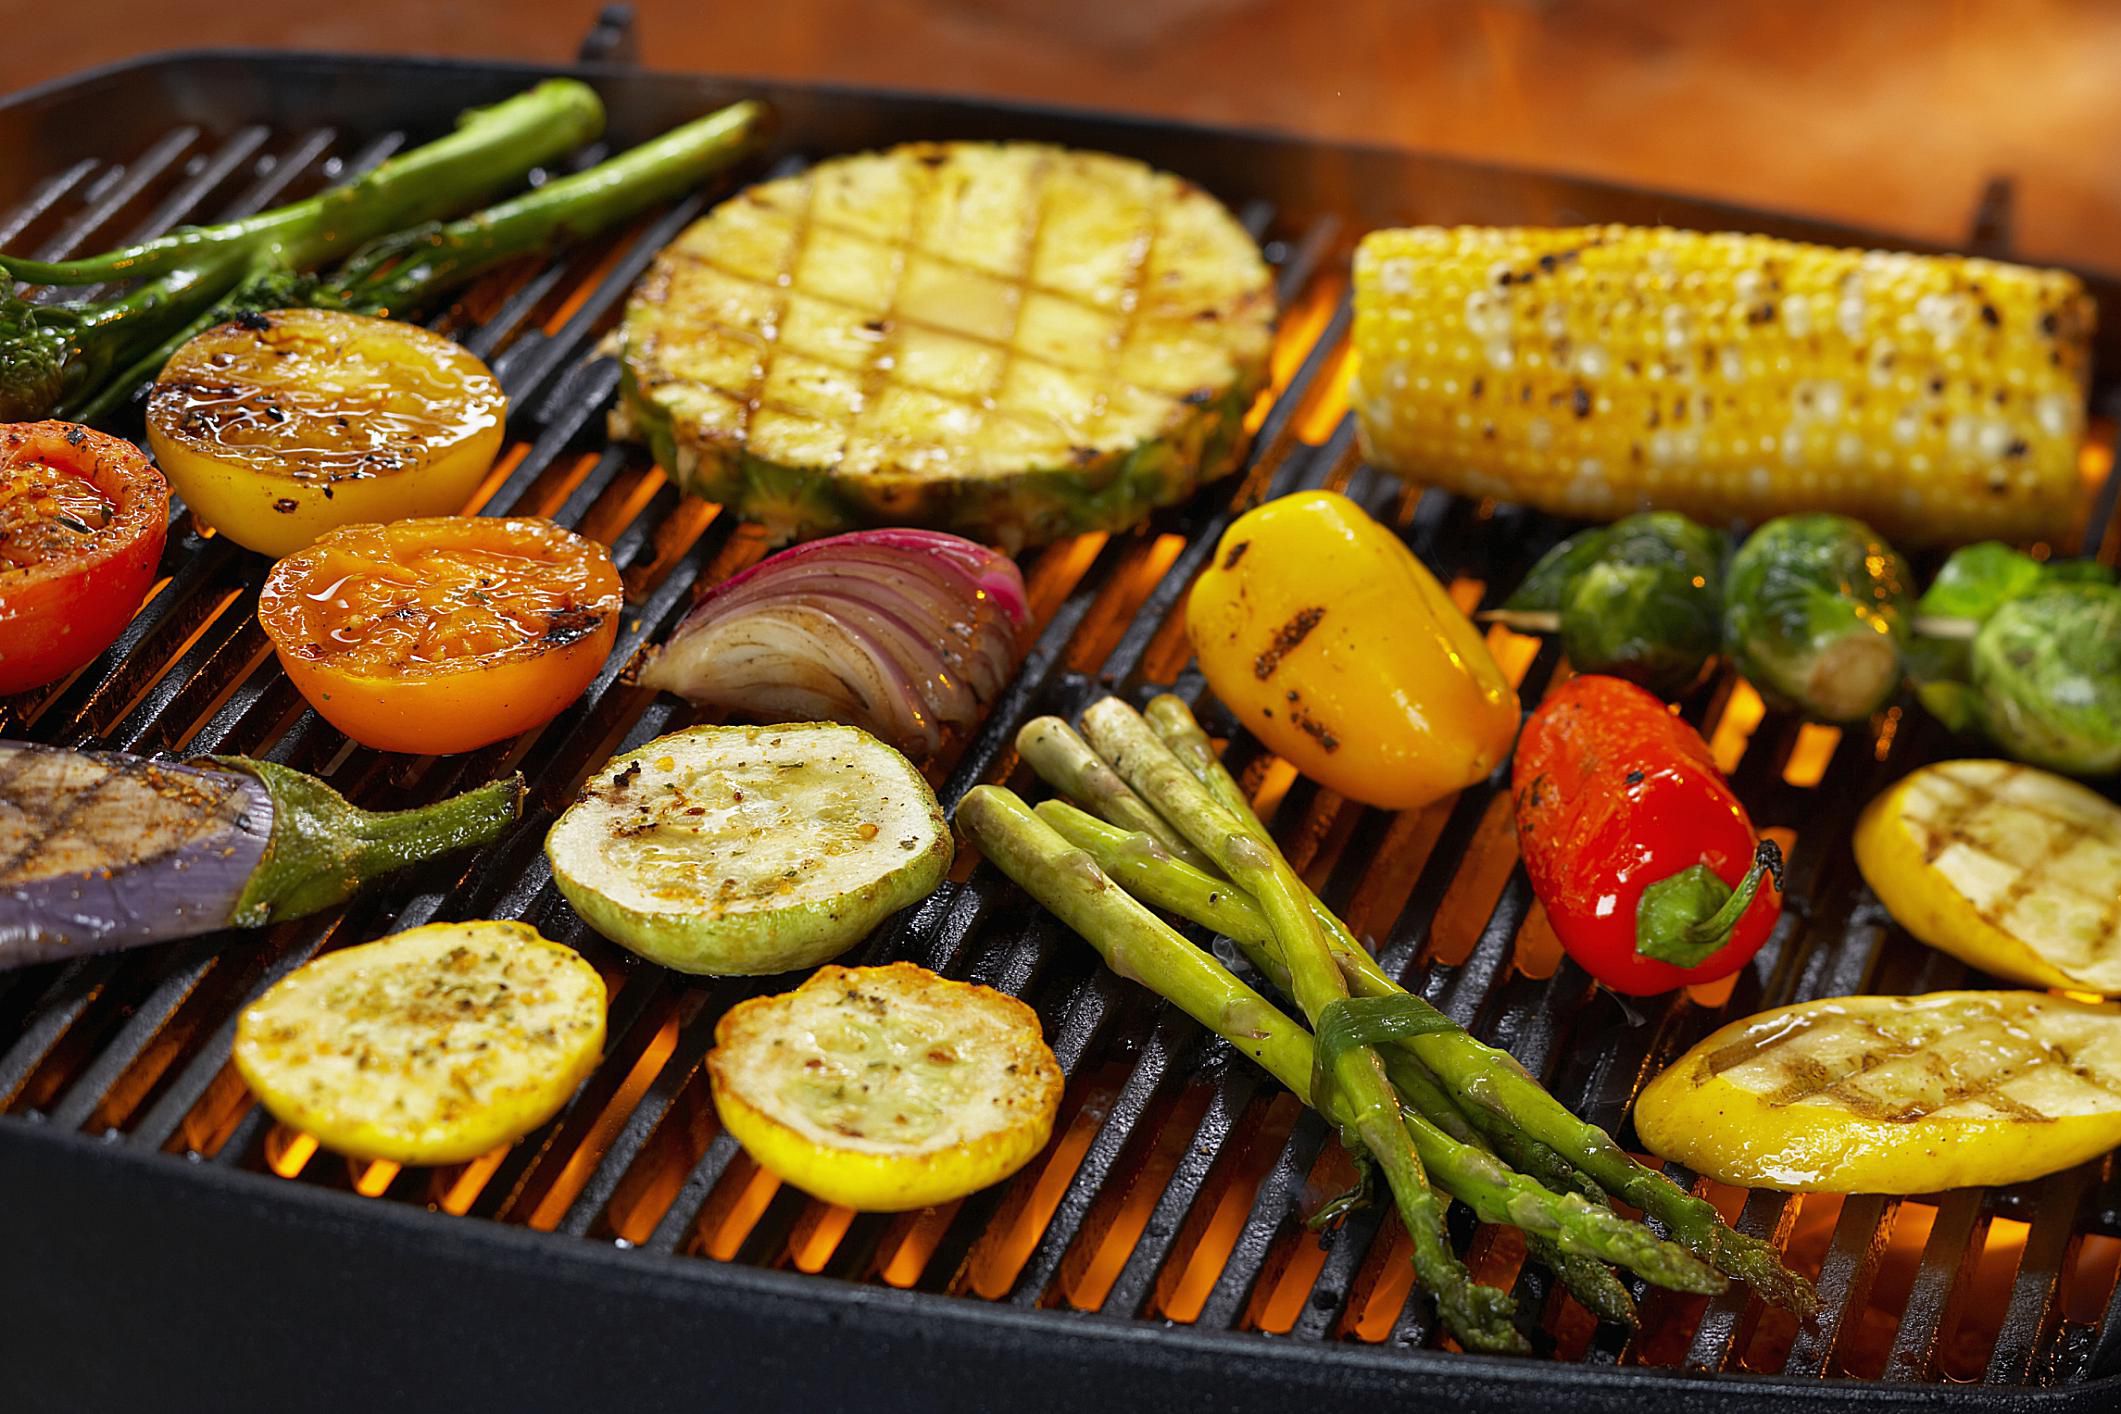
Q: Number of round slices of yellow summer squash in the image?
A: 2